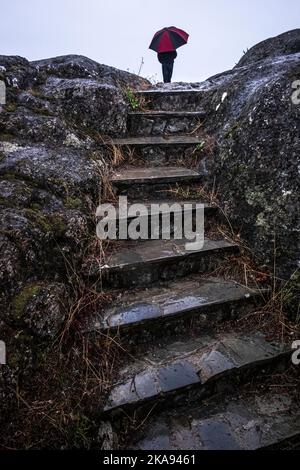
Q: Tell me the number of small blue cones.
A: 0